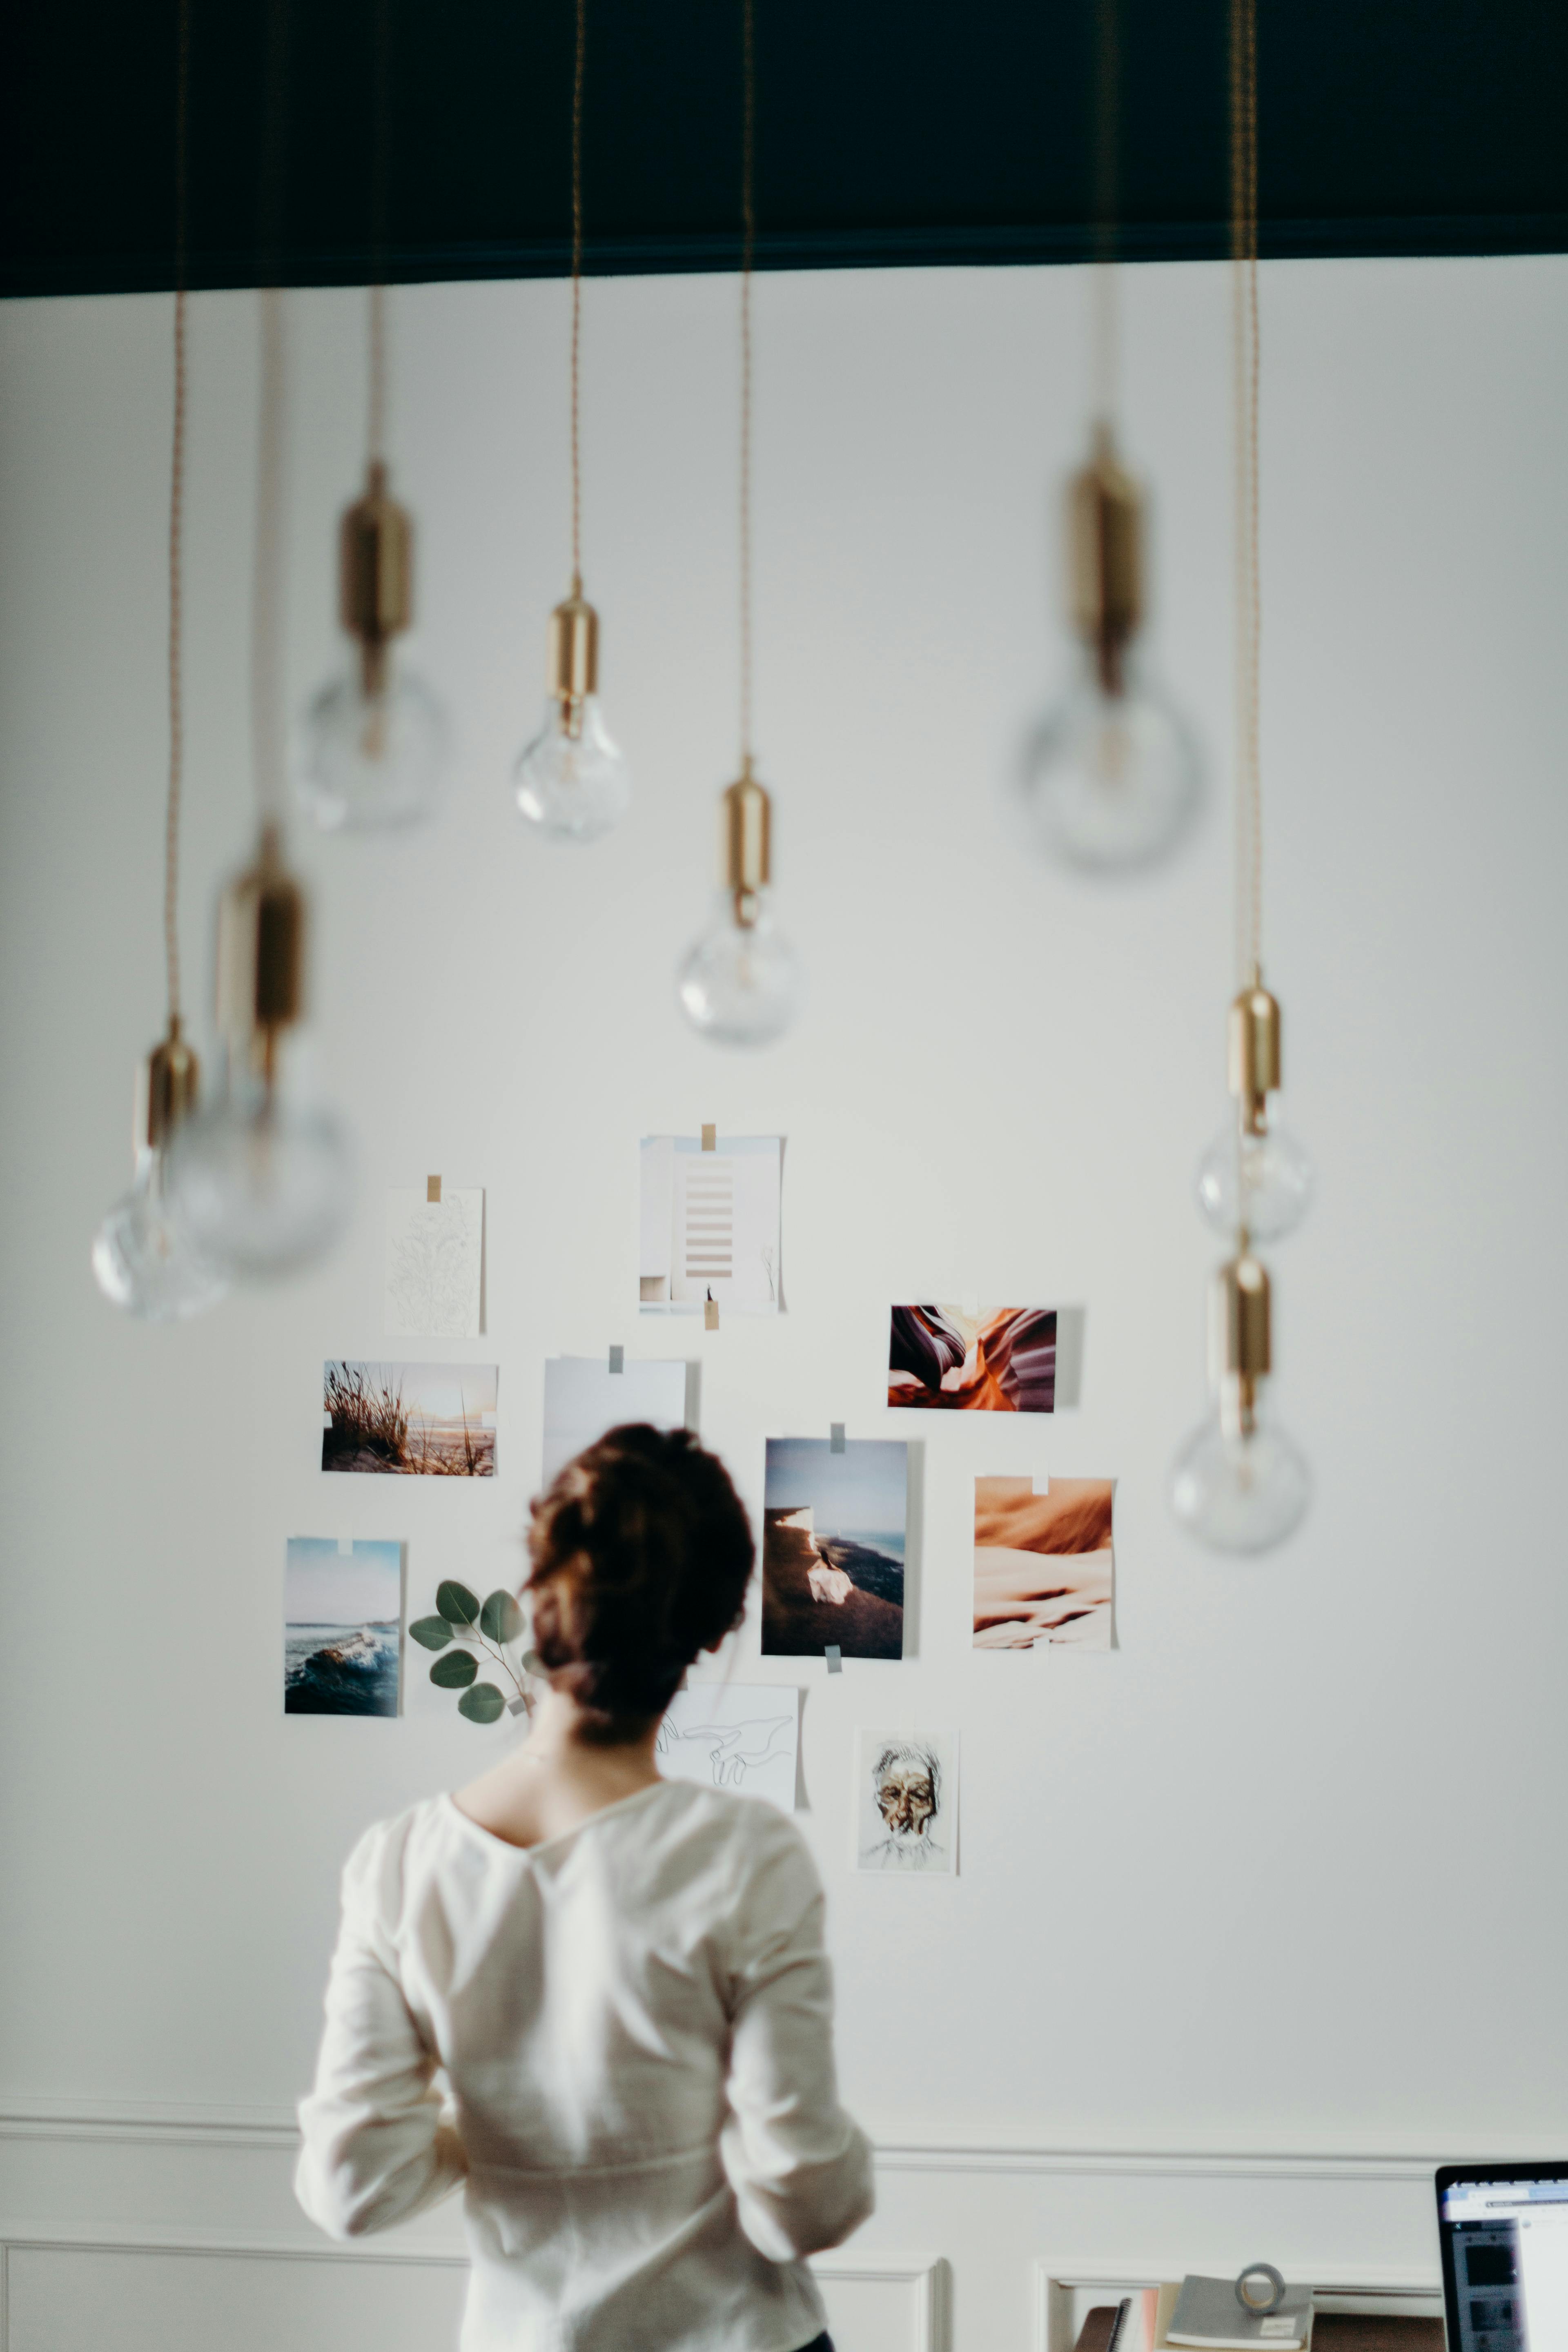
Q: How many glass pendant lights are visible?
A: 8